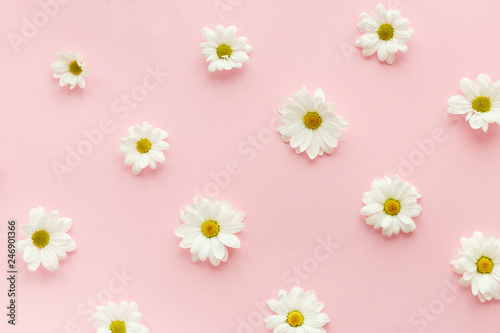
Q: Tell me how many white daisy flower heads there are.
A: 12